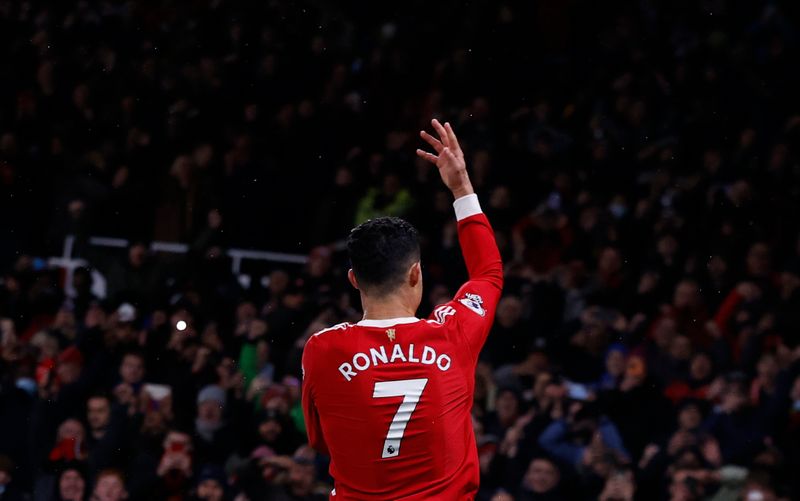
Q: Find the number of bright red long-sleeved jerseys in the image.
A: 1